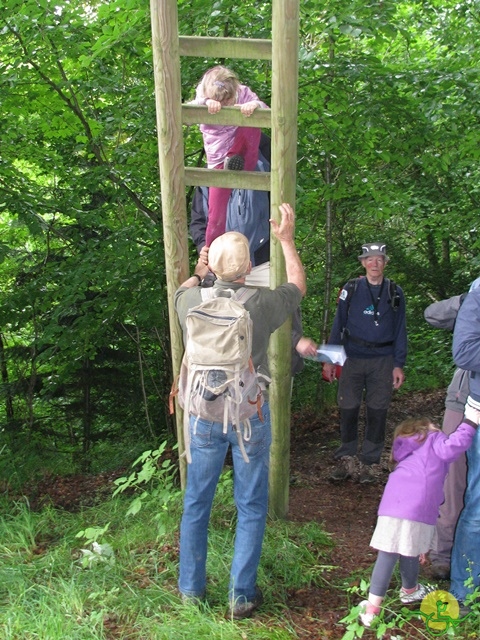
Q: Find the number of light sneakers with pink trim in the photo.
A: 2